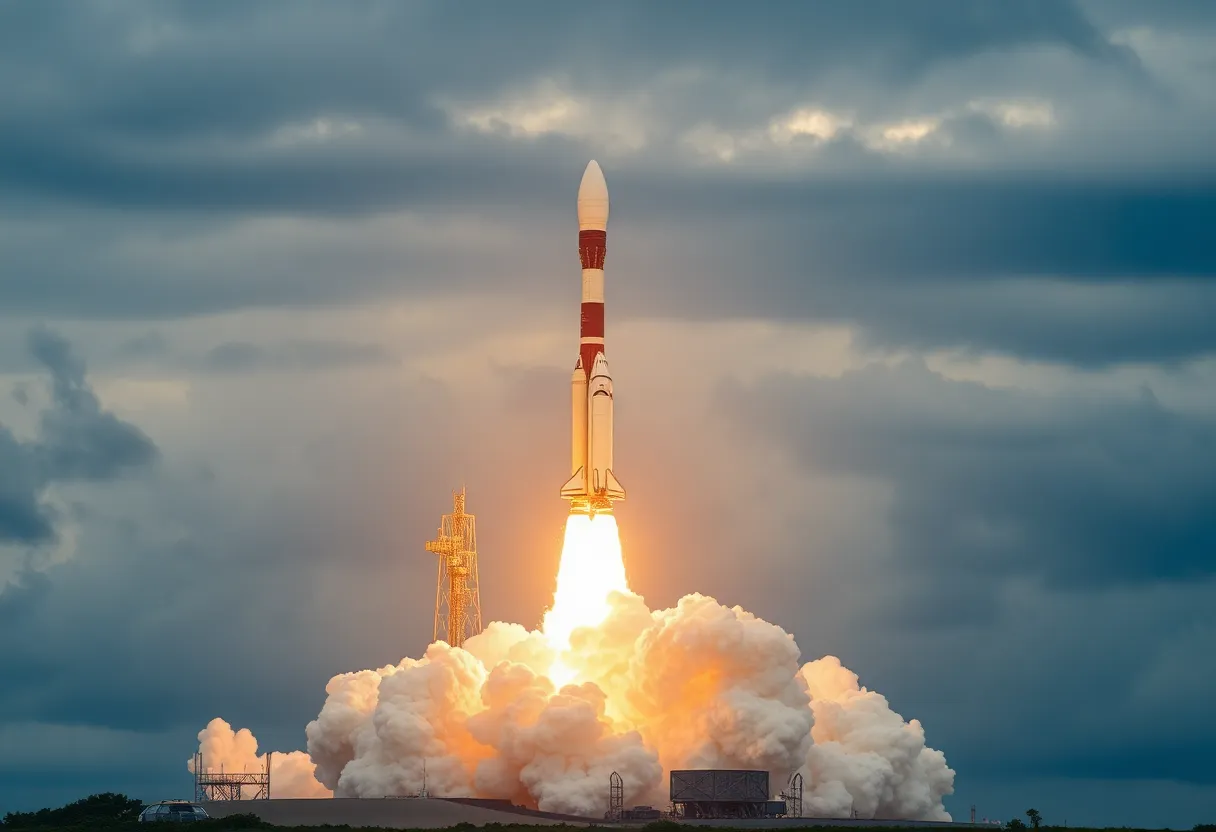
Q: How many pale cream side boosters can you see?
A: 2